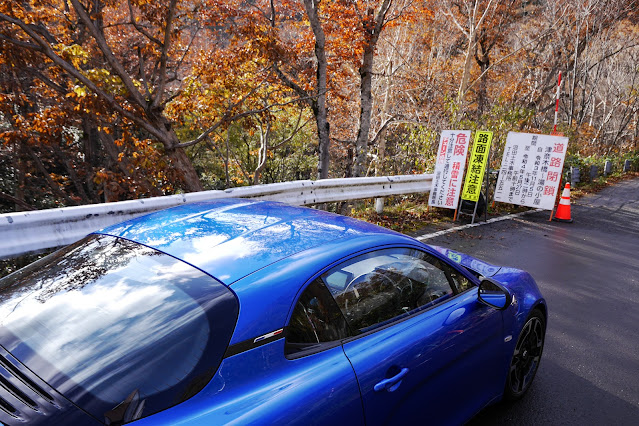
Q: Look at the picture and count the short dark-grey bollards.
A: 4